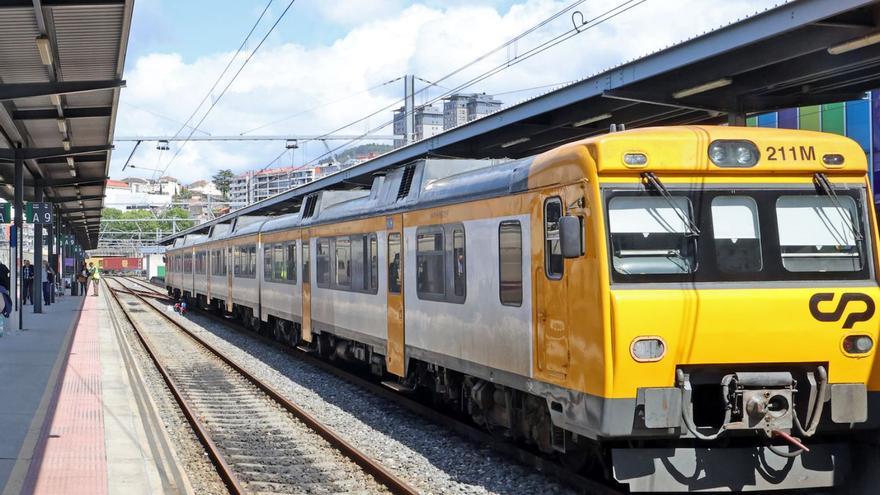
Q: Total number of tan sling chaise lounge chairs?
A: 0